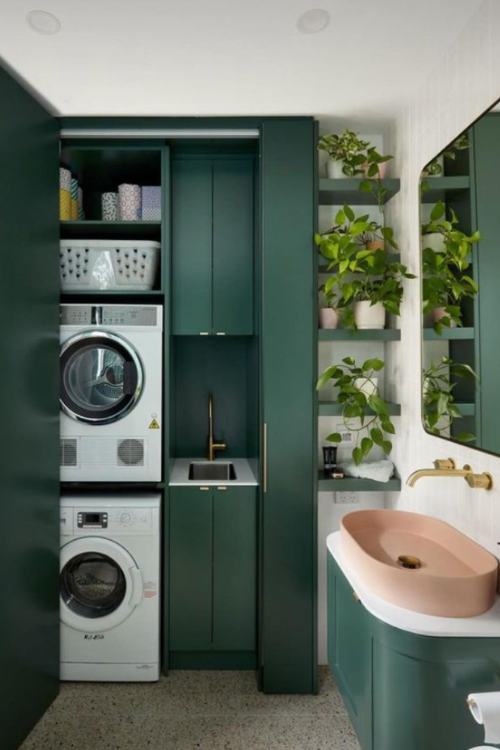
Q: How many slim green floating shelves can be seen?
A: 5